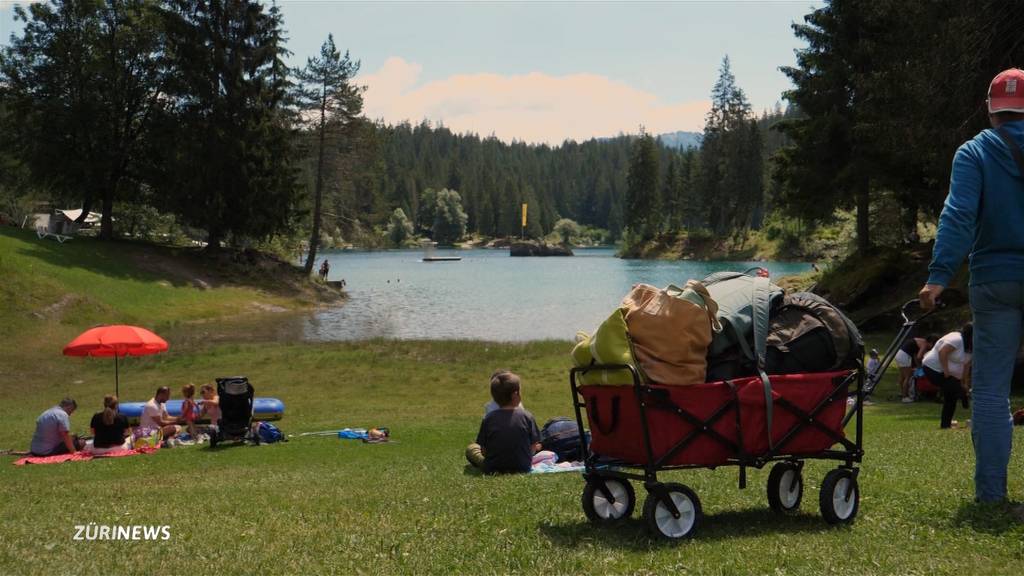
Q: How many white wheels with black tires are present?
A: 4